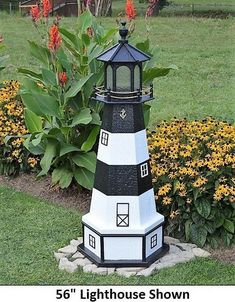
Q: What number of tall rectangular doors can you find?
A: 1